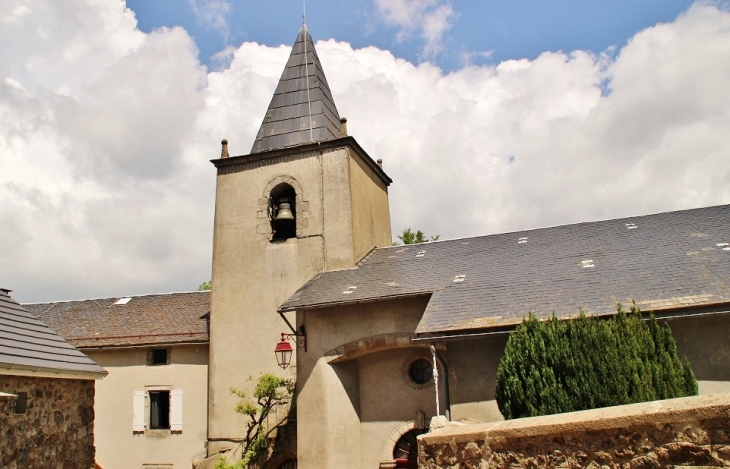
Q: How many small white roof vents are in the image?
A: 7